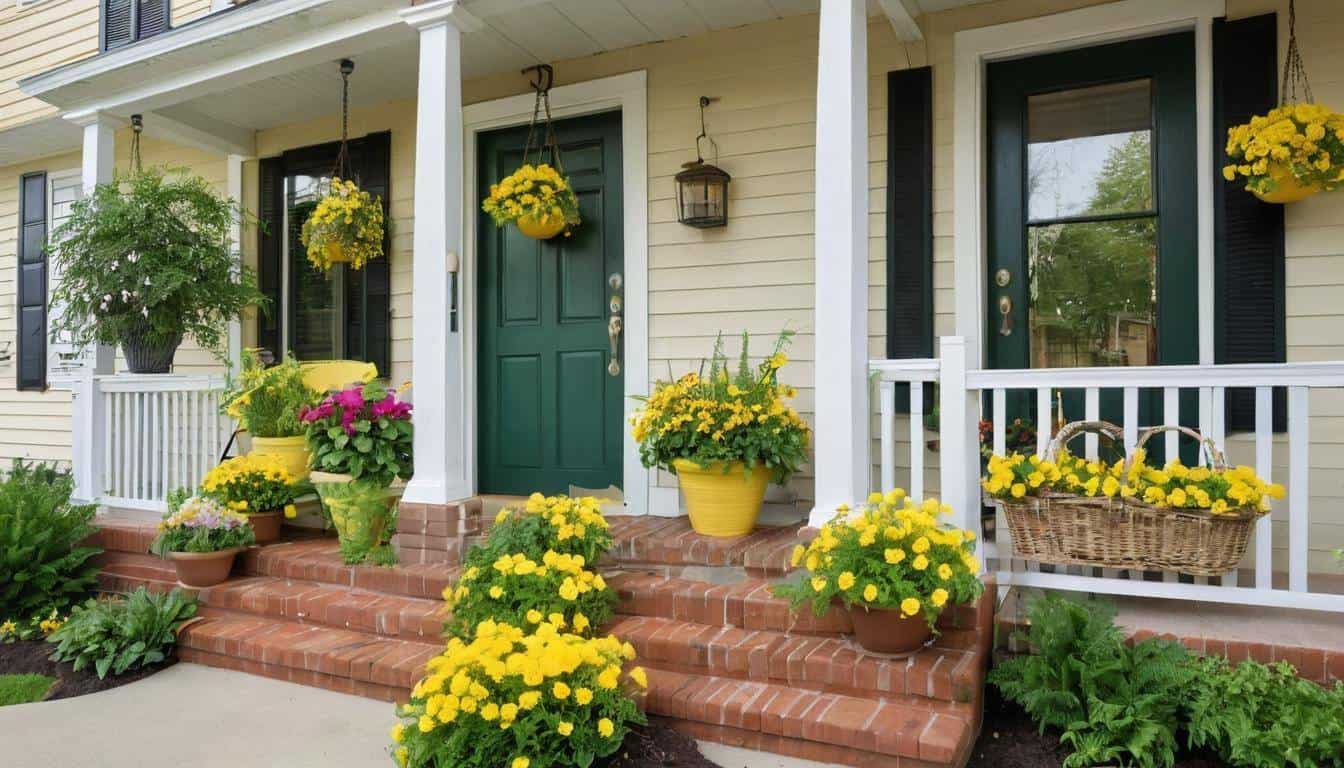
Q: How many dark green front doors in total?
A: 2